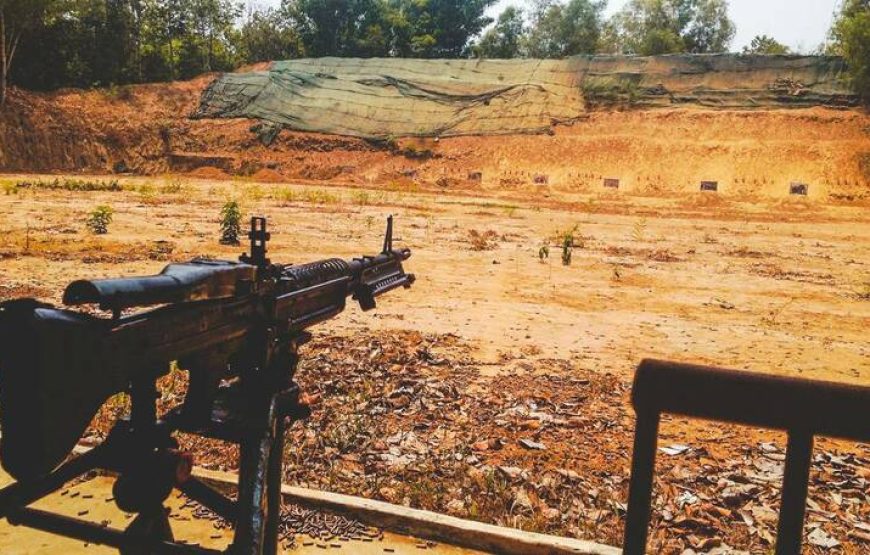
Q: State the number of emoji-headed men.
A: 0